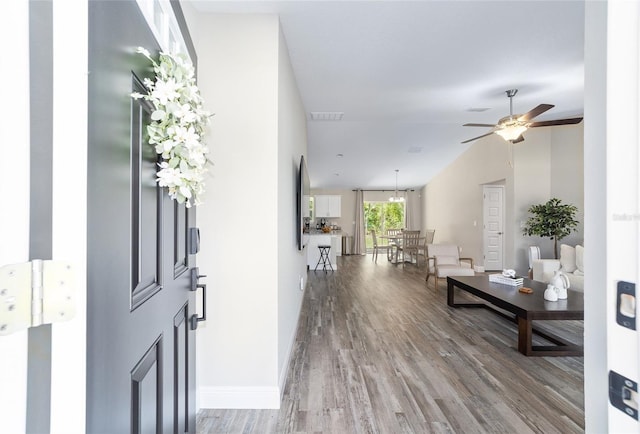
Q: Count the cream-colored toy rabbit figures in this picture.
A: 0